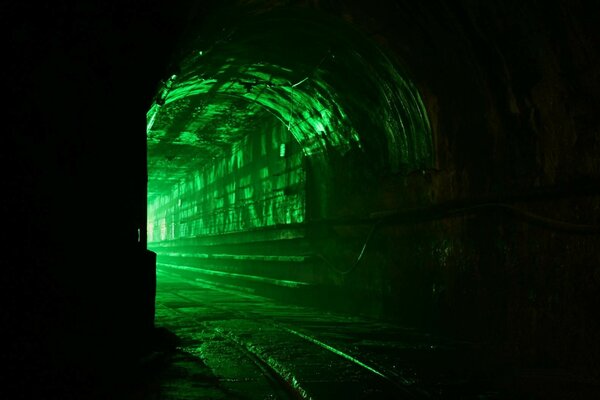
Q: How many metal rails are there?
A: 2